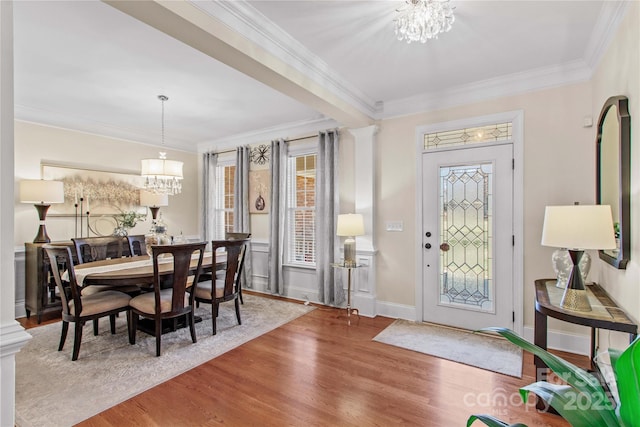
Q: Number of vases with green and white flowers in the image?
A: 1